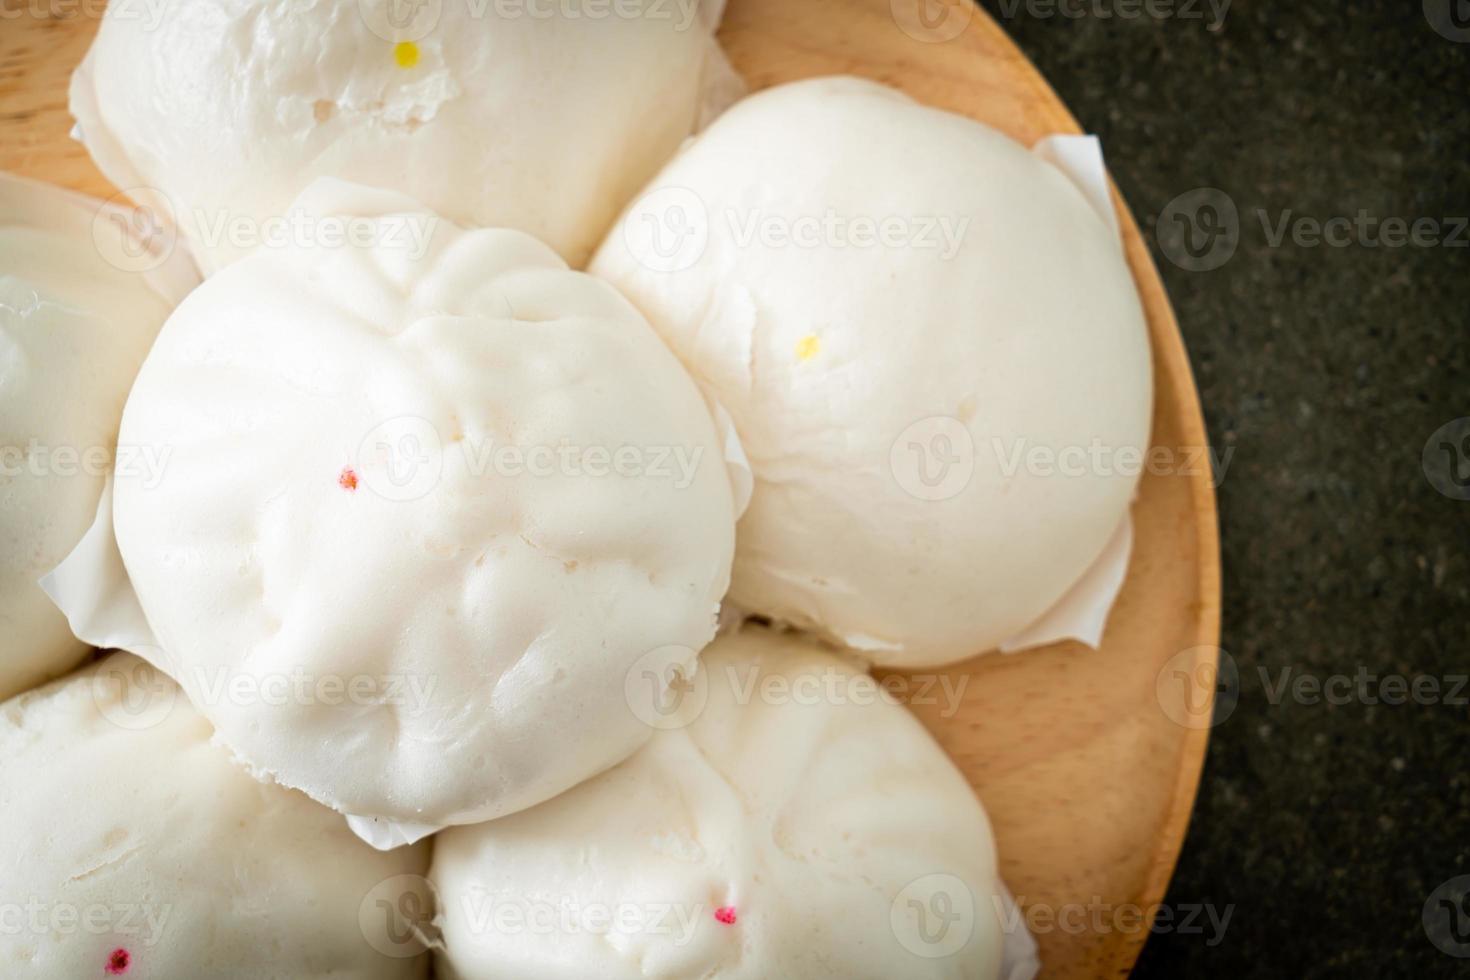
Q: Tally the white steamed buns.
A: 6